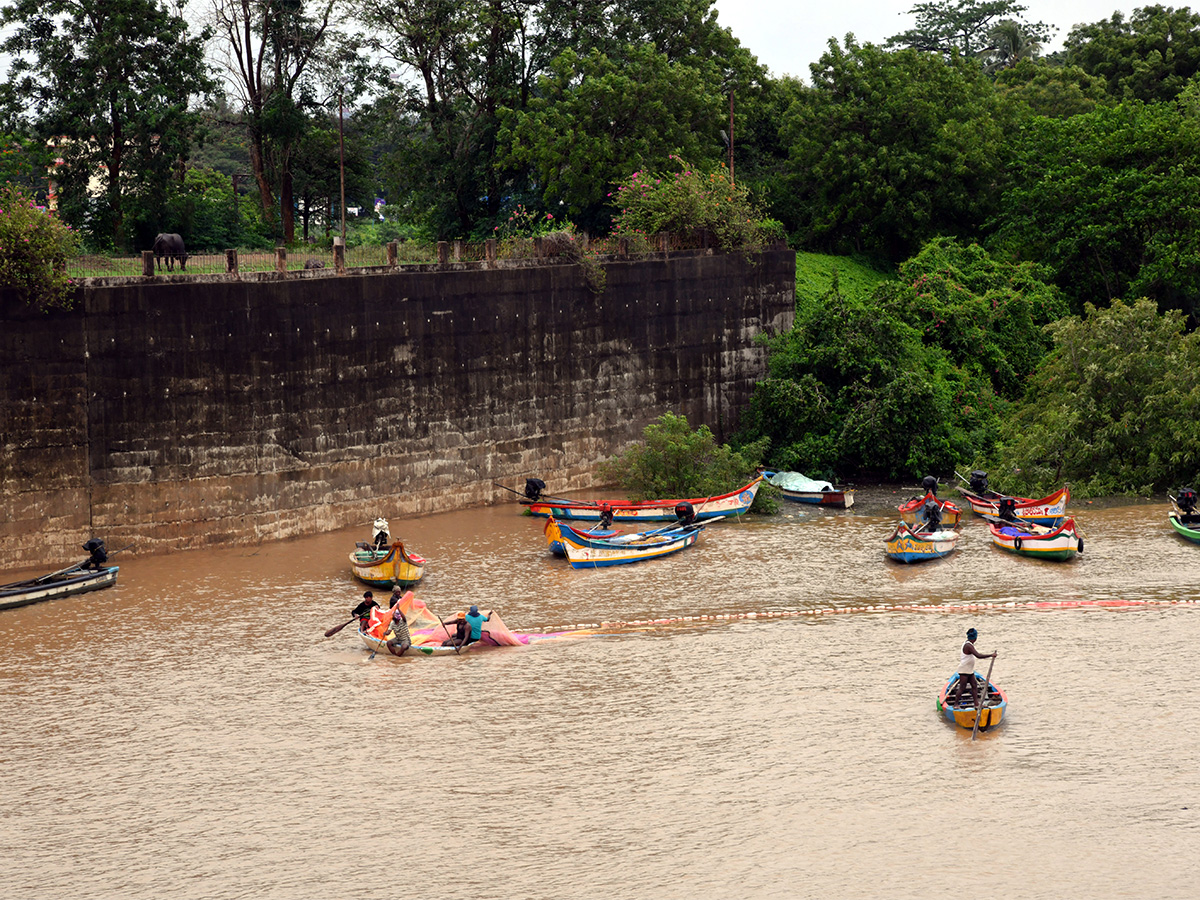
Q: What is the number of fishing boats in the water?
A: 13